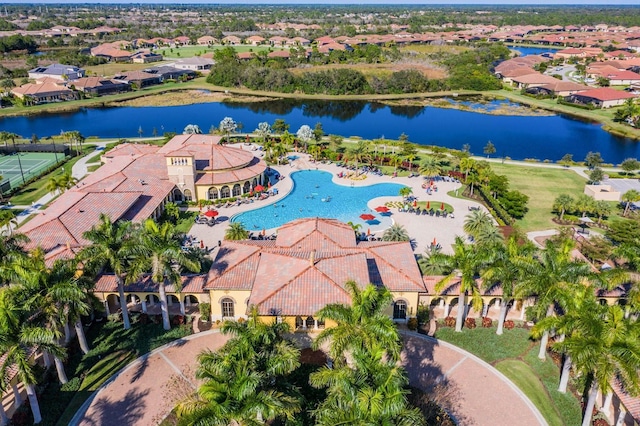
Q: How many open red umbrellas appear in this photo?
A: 4